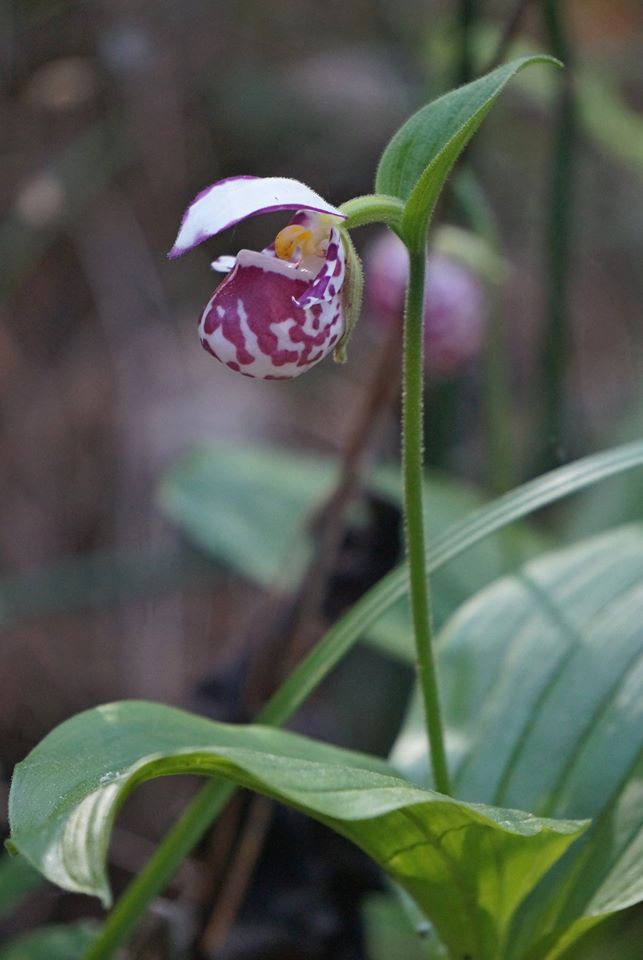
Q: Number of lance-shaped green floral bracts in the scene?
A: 1